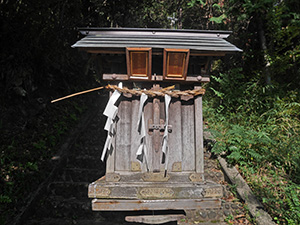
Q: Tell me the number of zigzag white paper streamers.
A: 3